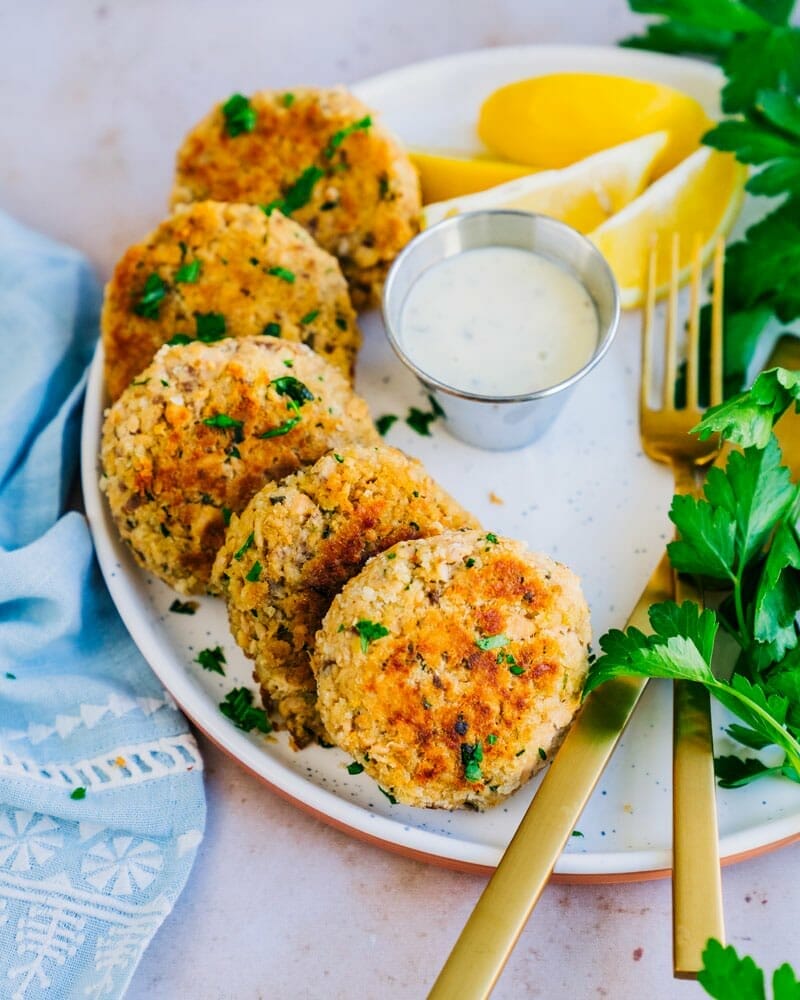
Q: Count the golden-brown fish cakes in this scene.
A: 5